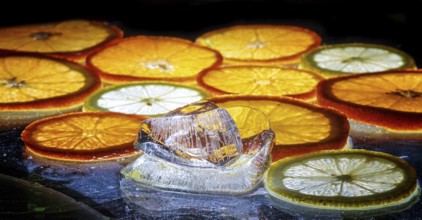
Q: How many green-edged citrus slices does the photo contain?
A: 3